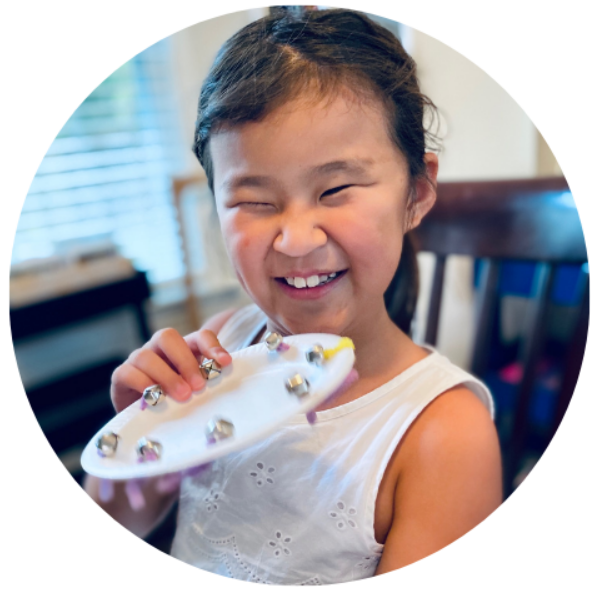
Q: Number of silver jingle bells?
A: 8